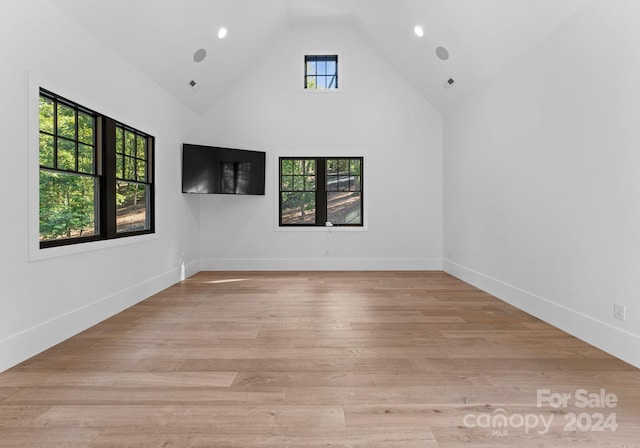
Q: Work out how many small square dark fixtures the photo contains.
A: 2